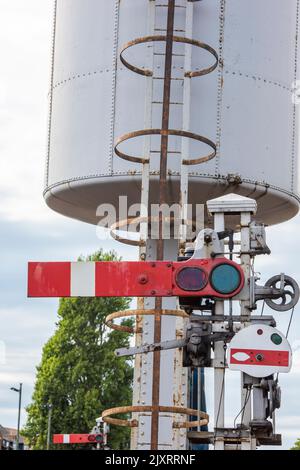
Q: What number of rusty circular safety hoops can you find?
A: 5